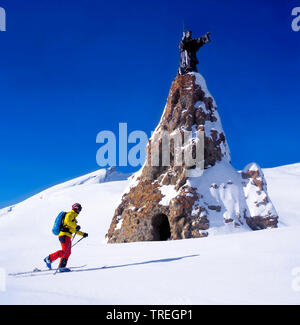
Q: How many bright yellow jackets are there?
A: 1